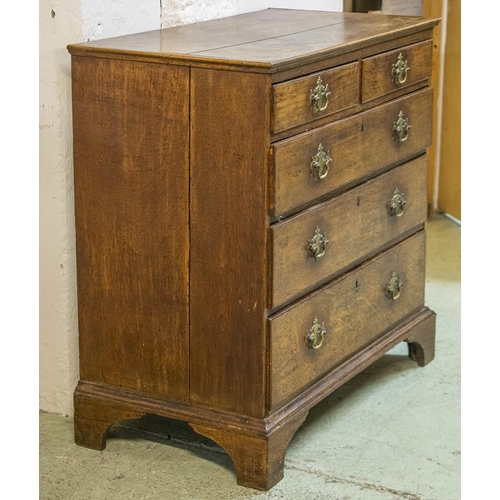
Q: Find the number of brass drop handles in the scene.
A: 8